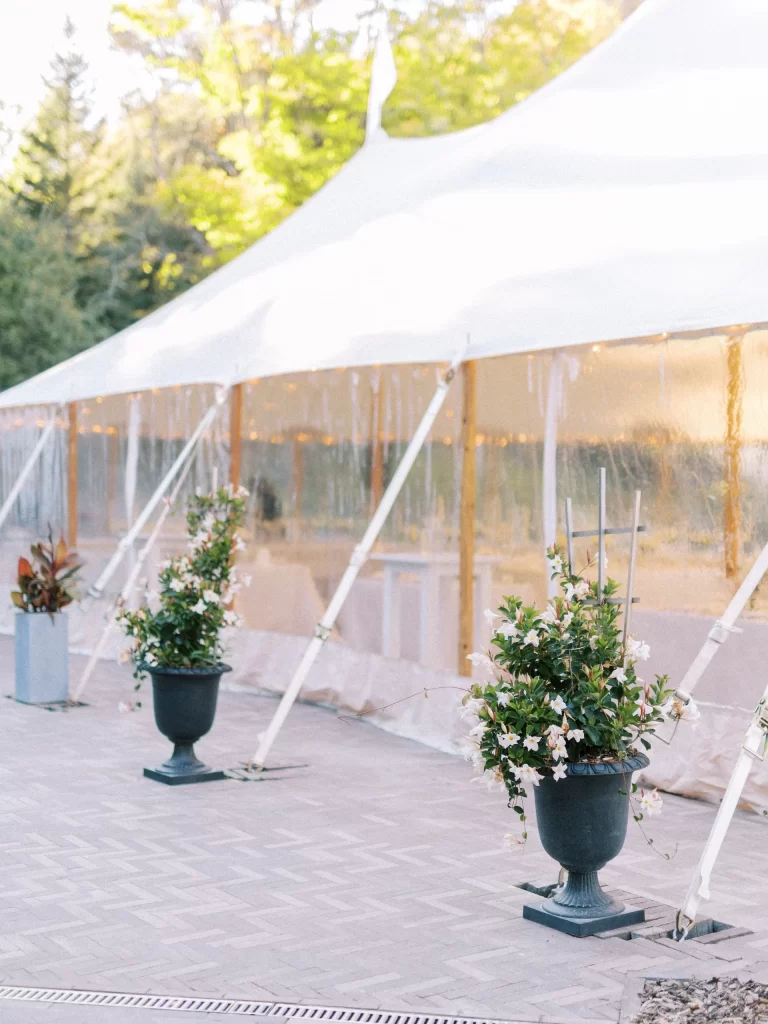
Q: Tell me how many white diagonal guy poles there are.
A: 6